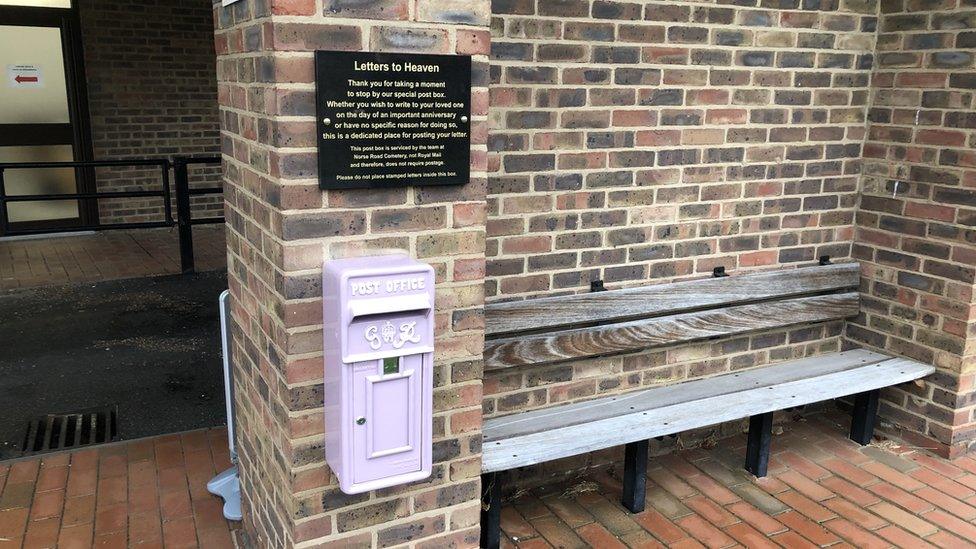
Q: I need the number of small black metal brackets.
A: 3